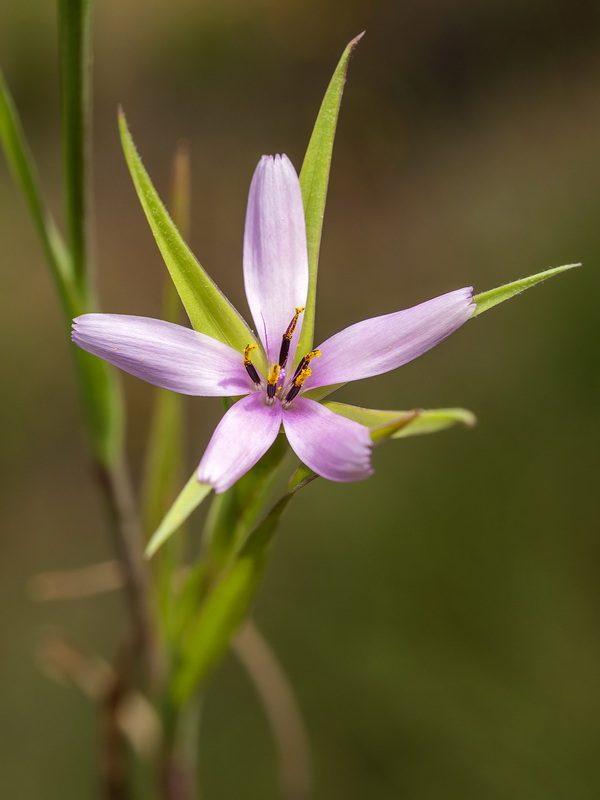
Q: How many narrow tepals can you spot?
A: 5